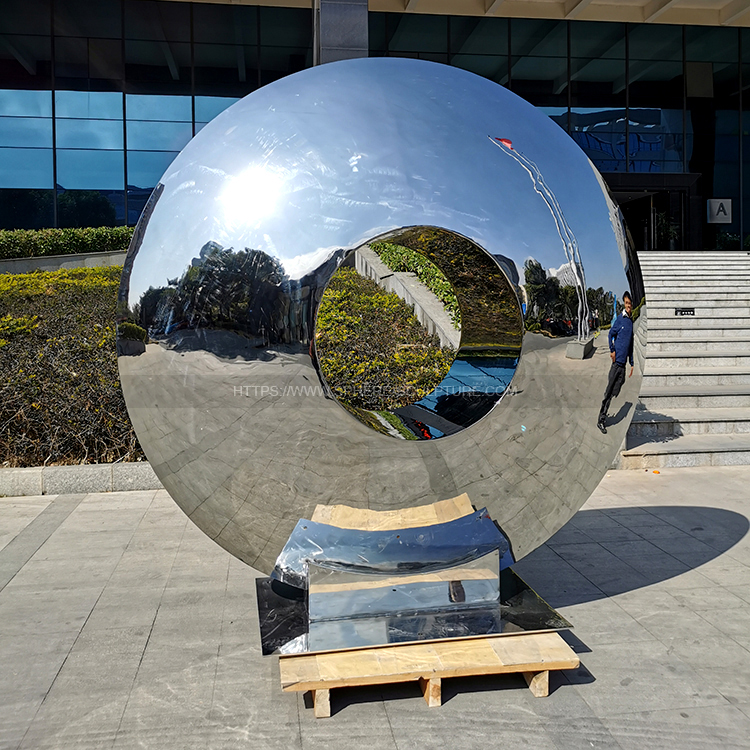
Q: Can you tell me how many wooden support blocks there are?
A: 3